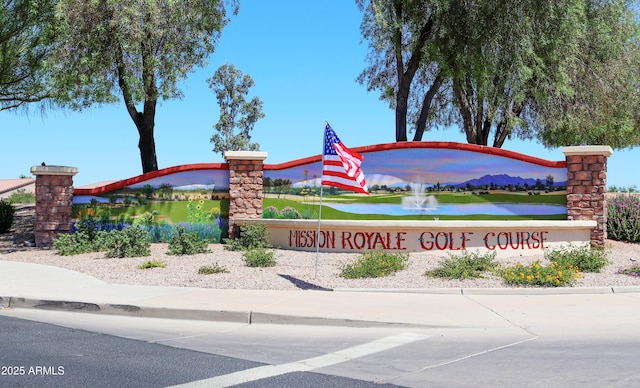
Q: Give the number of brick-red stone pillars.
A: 3